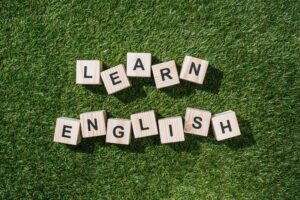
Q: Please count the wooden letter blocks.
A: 12